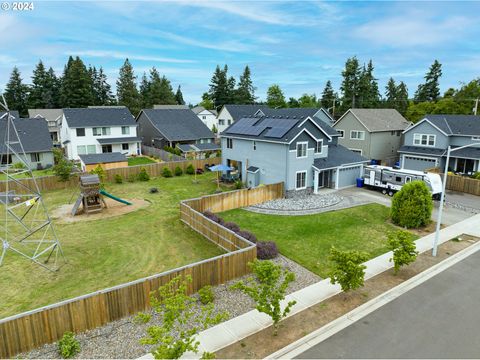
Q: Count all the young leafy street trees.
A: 4